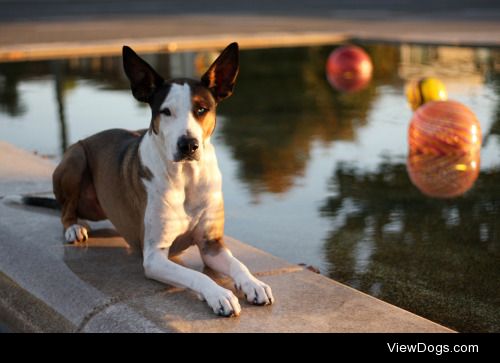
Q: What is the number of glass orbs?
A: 3